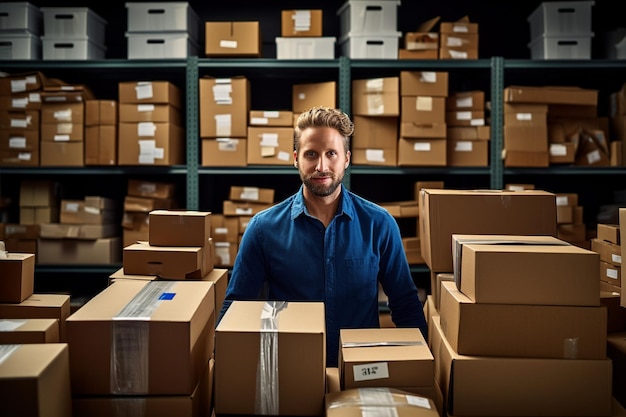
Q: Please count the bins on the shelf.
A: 11